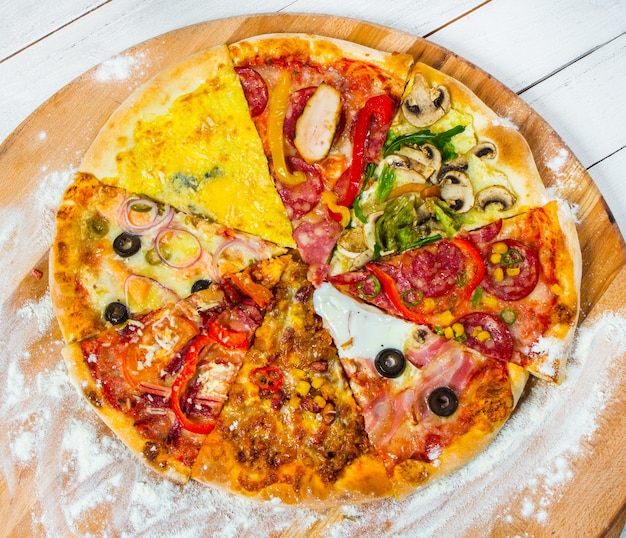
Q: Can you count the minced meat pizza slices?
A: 1